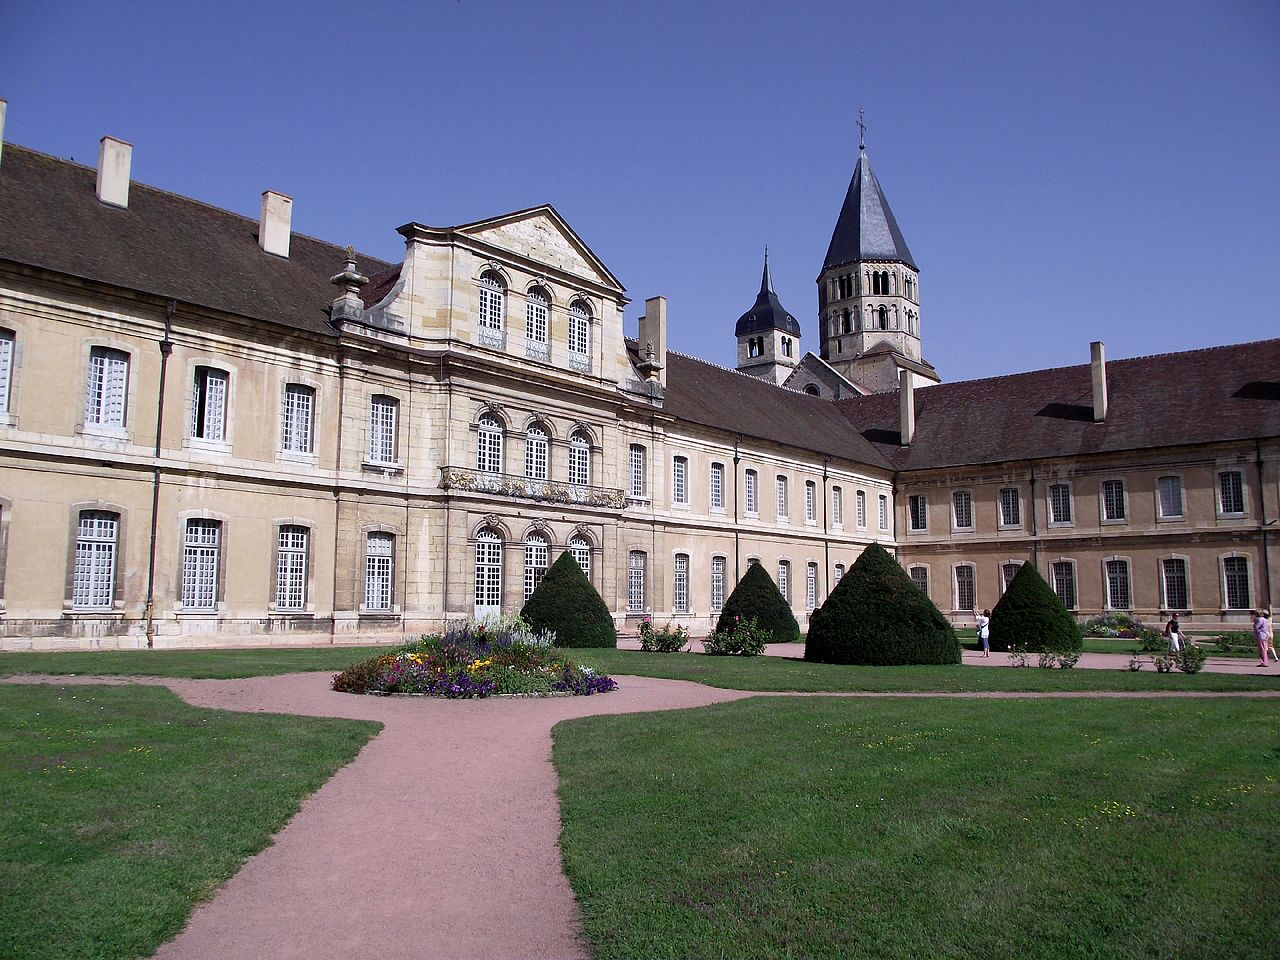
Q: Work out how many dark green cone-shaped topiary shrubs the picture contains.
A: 4